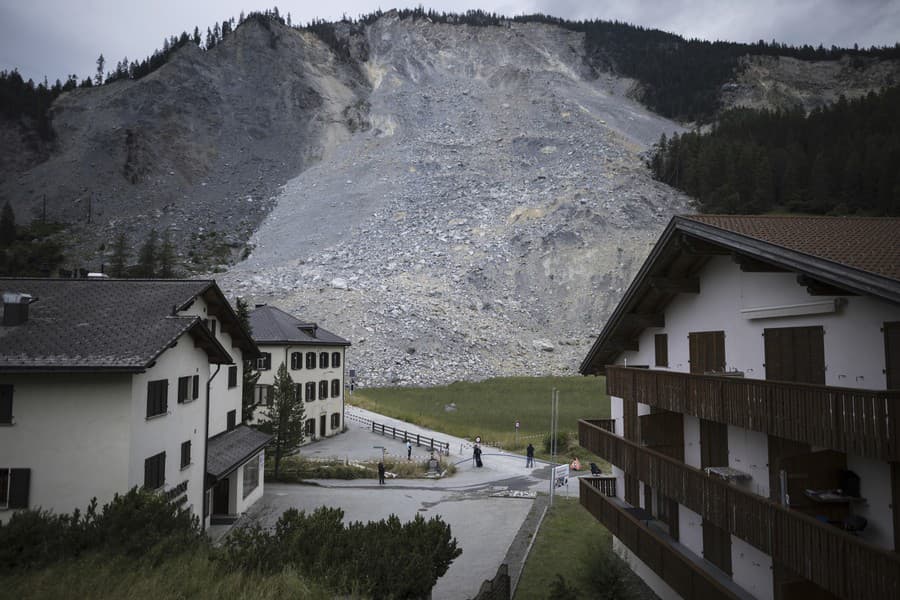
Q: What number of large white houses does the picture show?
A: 3